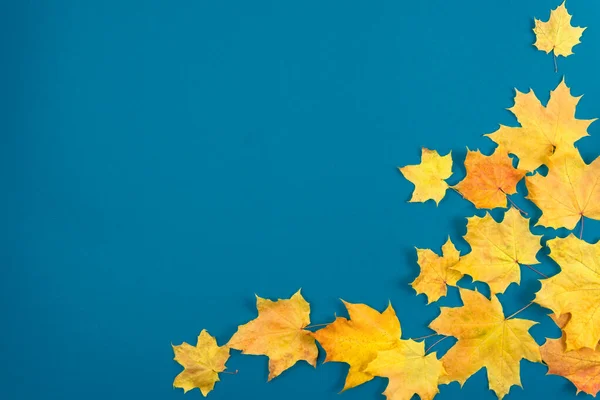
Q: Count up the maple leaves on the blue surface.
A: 14